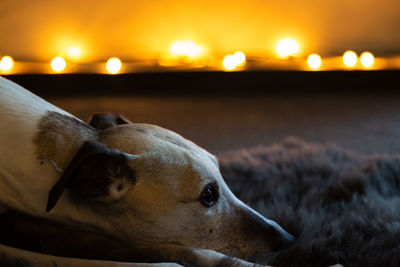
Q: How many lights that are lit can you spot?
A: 11